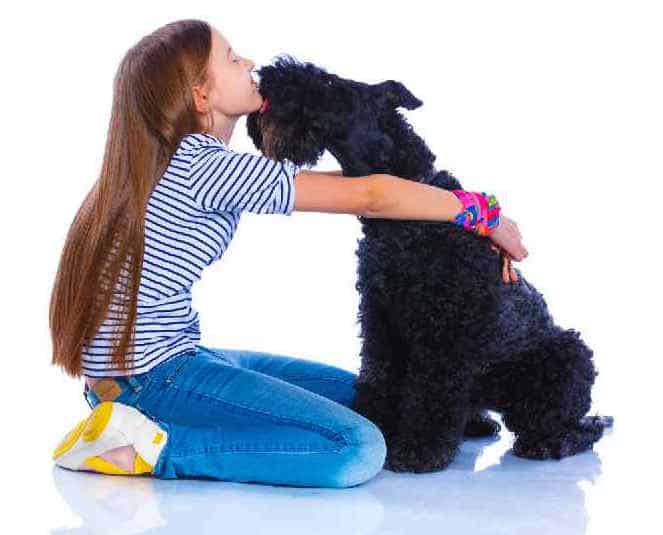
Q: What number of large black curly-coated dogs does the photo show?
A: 1